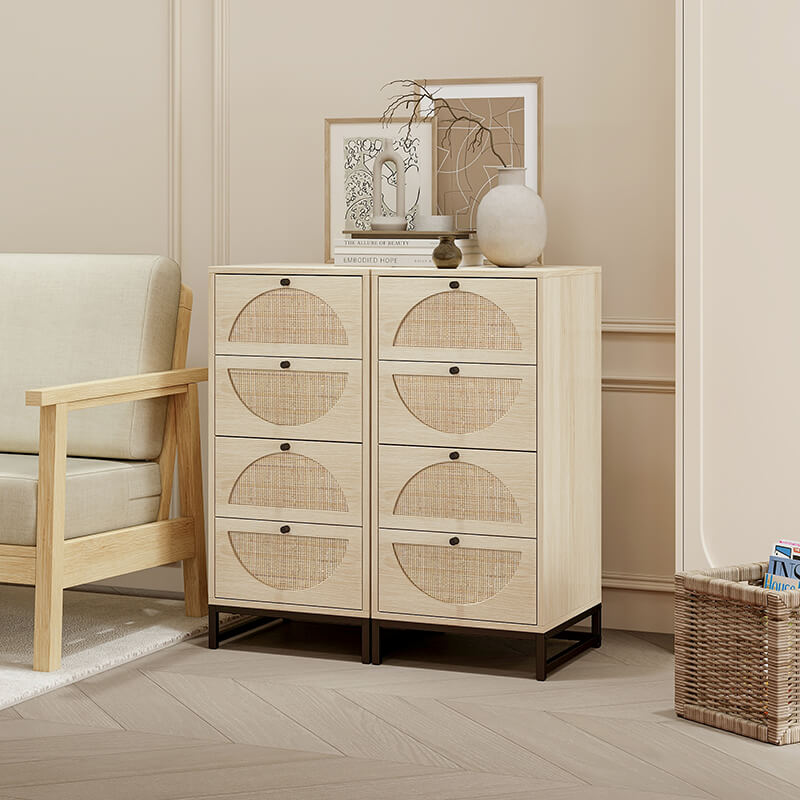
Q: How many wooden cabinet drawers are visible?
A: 8